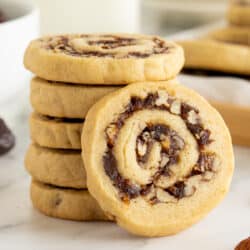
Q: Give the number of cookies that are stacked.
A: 5